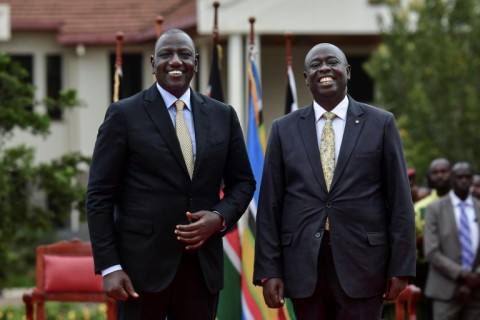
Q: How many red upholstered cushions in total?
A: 1